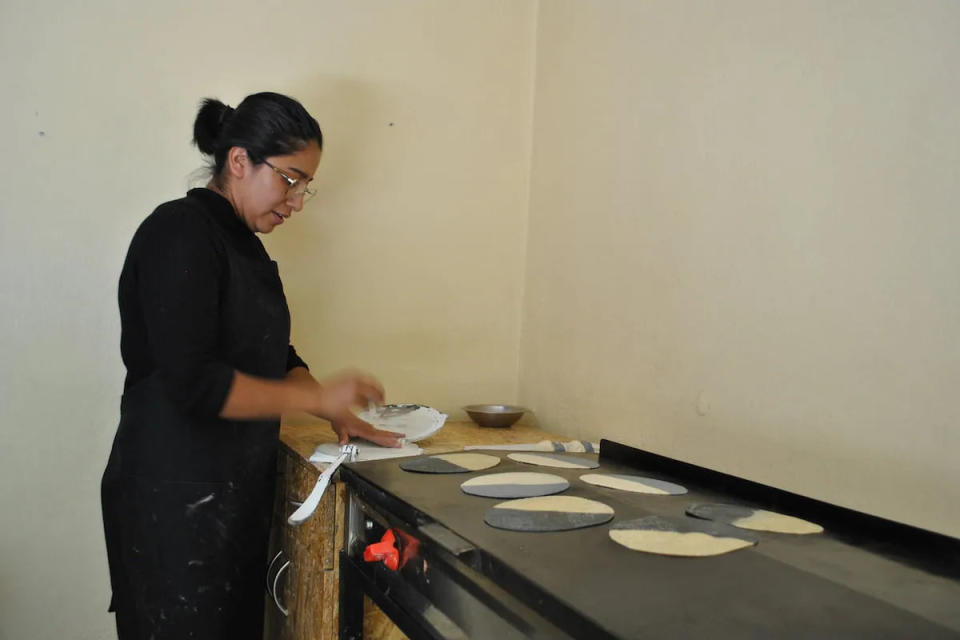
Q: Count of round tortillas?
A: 7